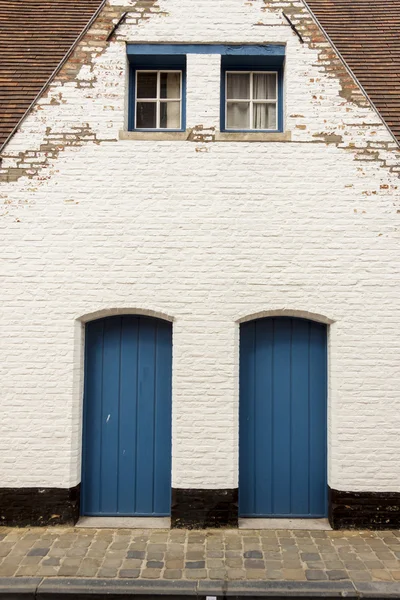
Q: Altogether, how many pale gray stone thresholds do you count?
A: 2